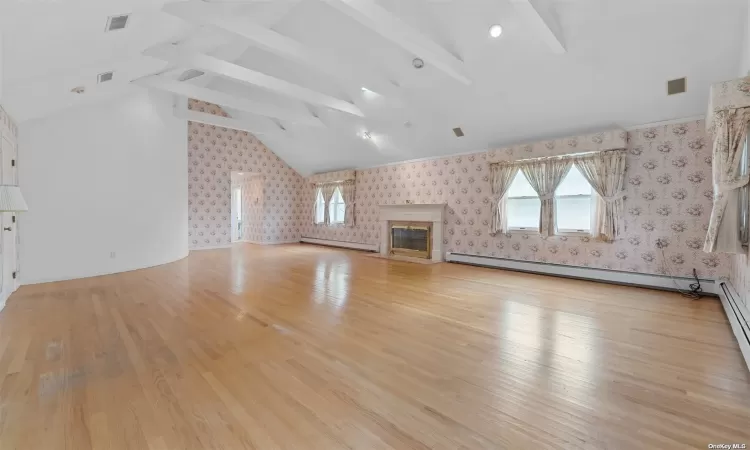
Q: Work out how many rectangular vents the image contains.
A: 4